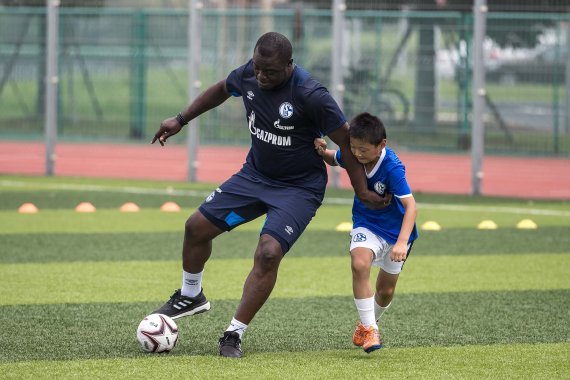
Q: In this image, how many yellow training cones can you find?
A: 4